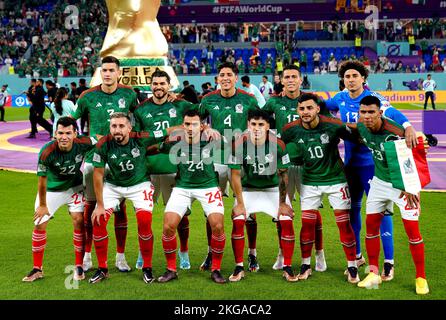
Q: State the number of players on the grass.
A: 11